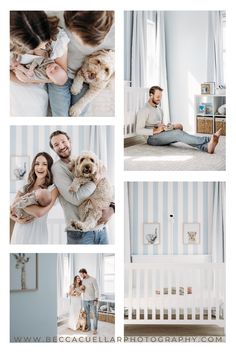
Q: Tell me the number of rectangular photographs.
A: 5